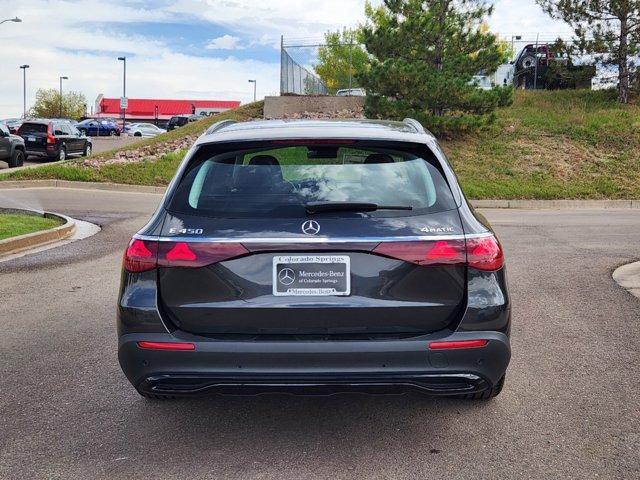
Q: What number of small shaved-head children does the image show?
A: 0